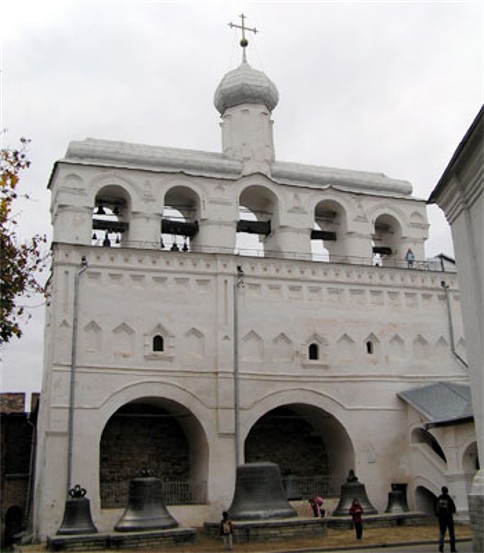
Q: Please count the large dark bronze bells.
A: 5